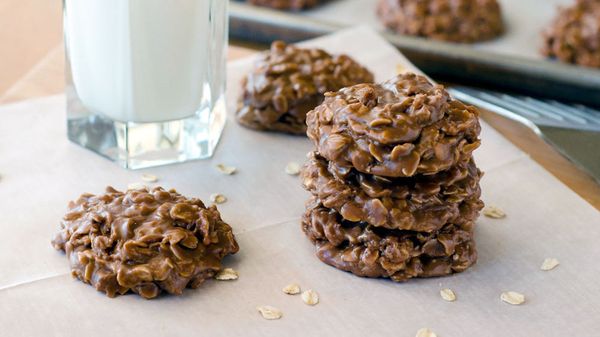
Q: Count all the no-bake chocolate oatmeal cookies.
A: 8